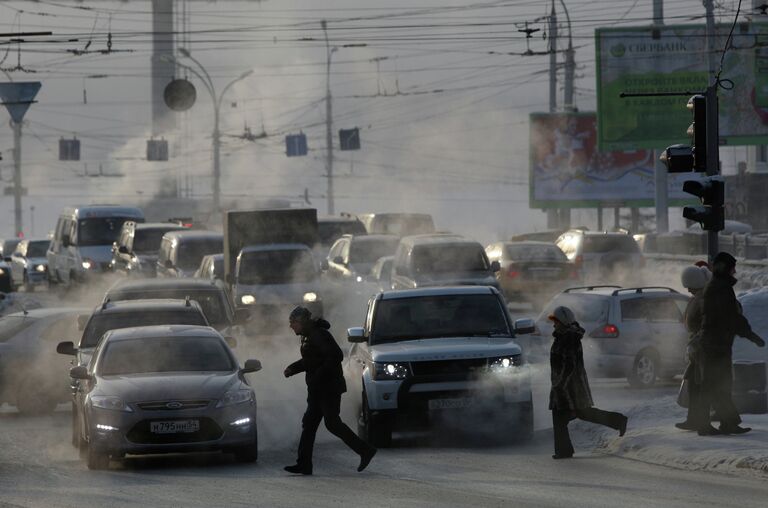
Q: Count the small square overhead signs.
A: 4